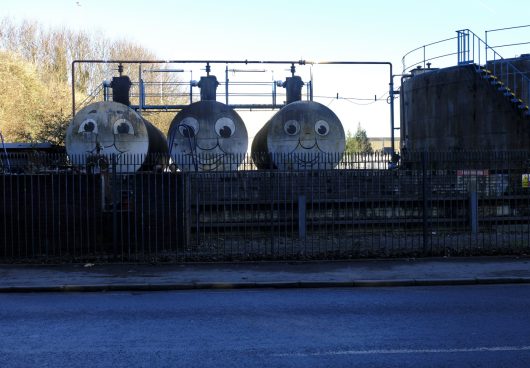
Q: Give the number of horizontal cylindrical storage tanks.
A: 3